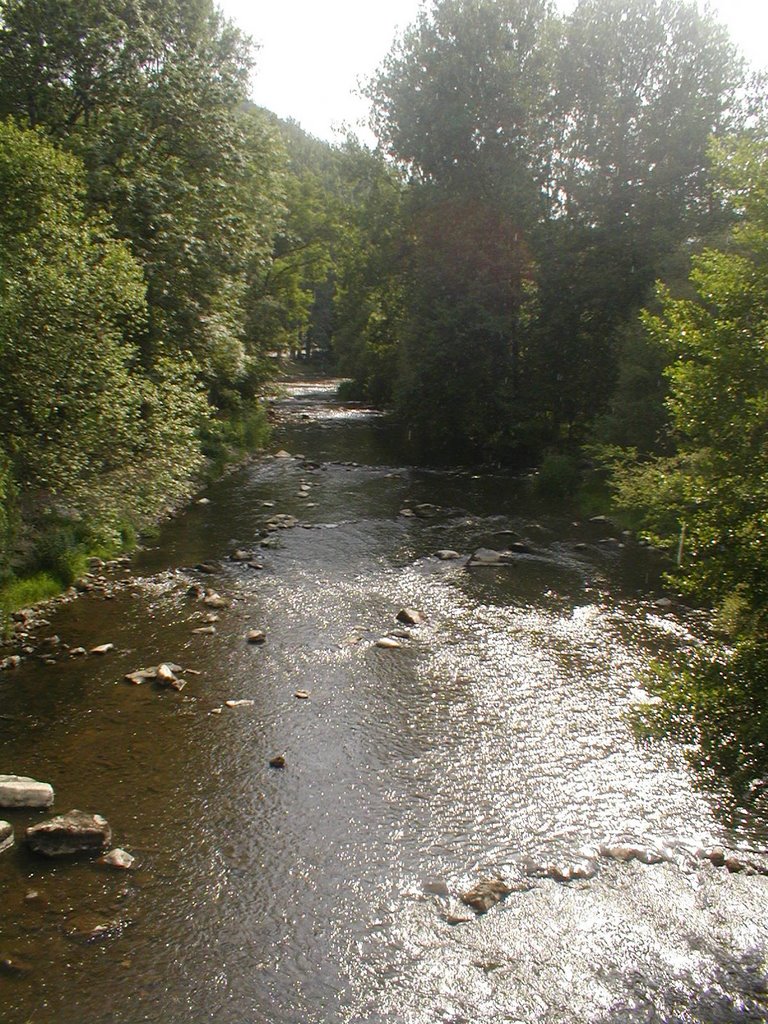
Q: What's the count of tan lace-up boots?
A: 0